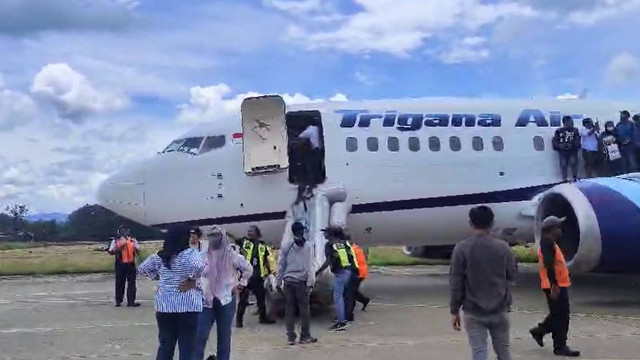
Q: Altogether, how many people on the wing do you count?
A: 5